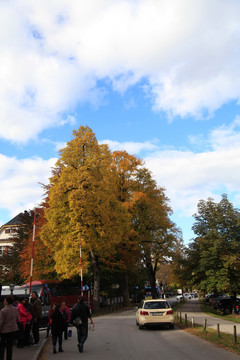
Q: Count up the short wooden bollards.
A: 7